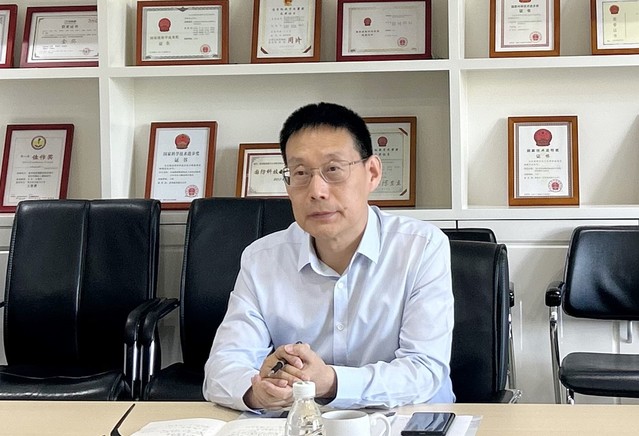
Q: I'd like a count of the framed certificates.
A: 12